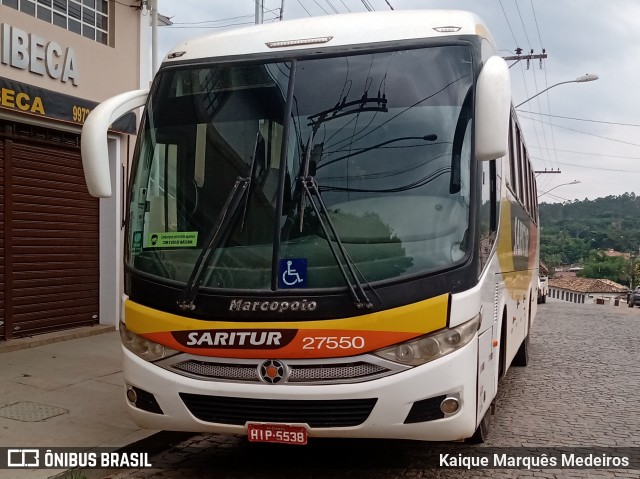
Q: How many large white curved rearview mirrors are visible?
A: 2